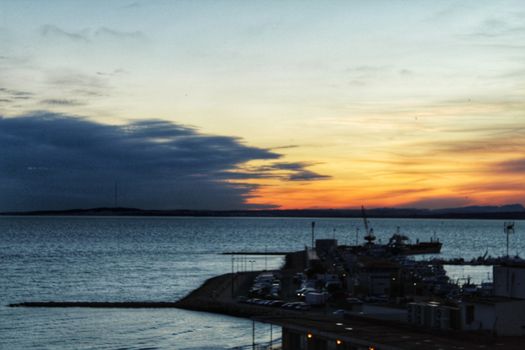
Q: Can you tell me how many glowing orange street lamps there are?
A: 3